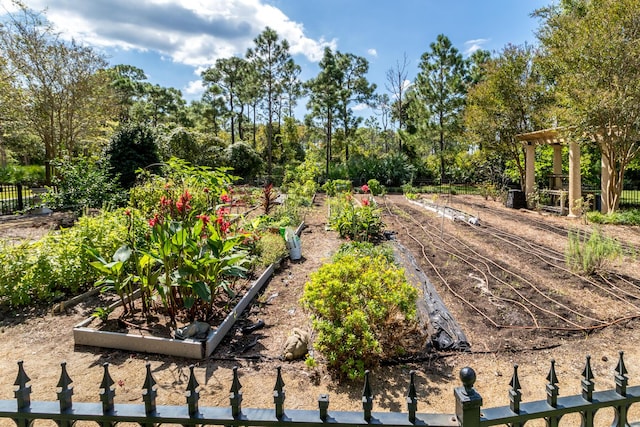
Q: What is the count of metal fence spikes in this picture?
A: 13